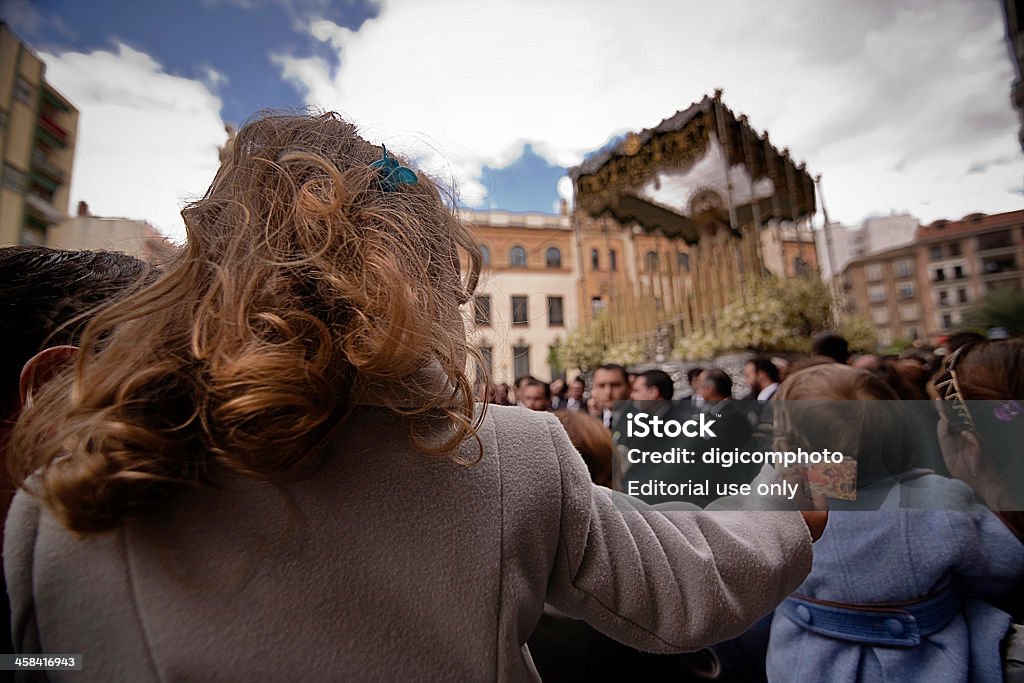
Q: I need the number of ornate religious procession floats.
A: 1